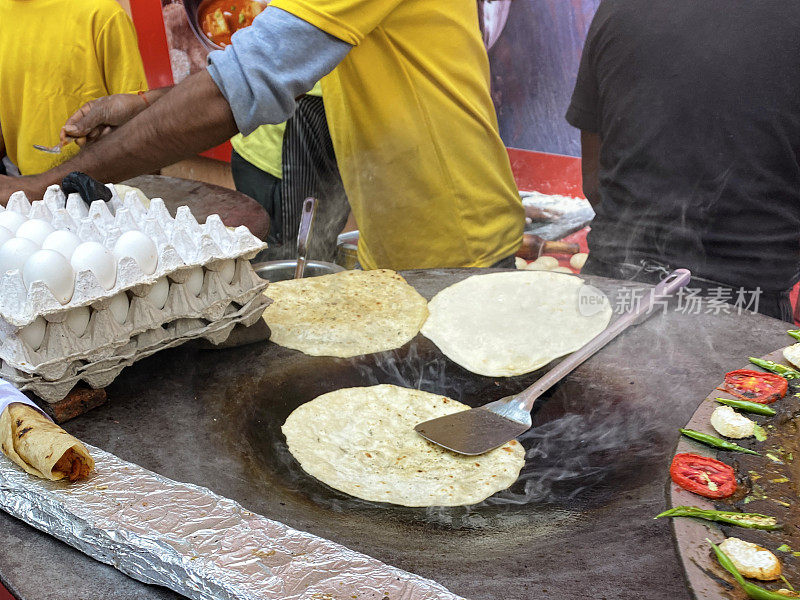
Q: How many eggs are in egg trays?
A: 14